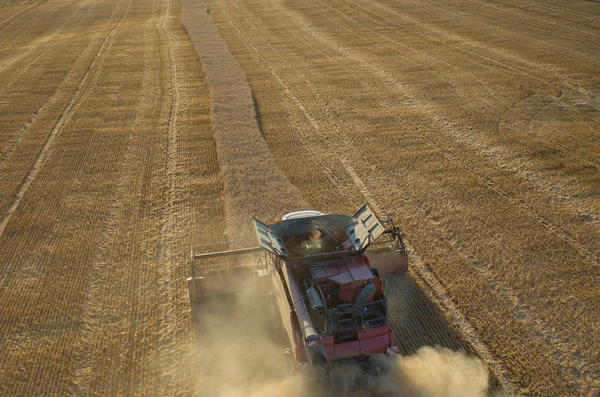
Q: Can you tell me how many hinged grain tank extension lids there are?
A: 2